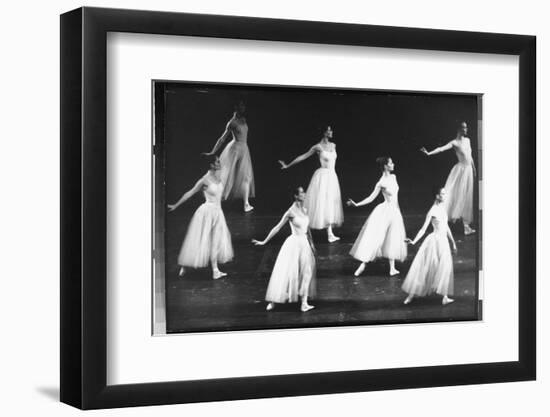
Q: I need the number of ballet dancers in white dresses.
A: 7